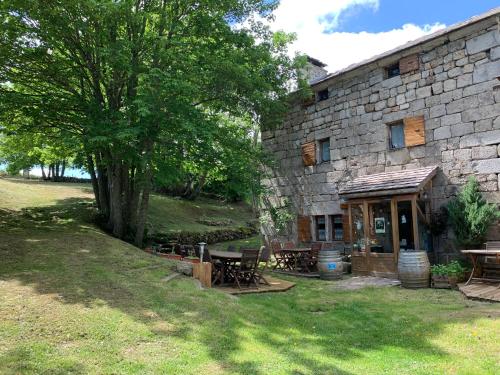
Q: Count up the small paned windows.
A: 6